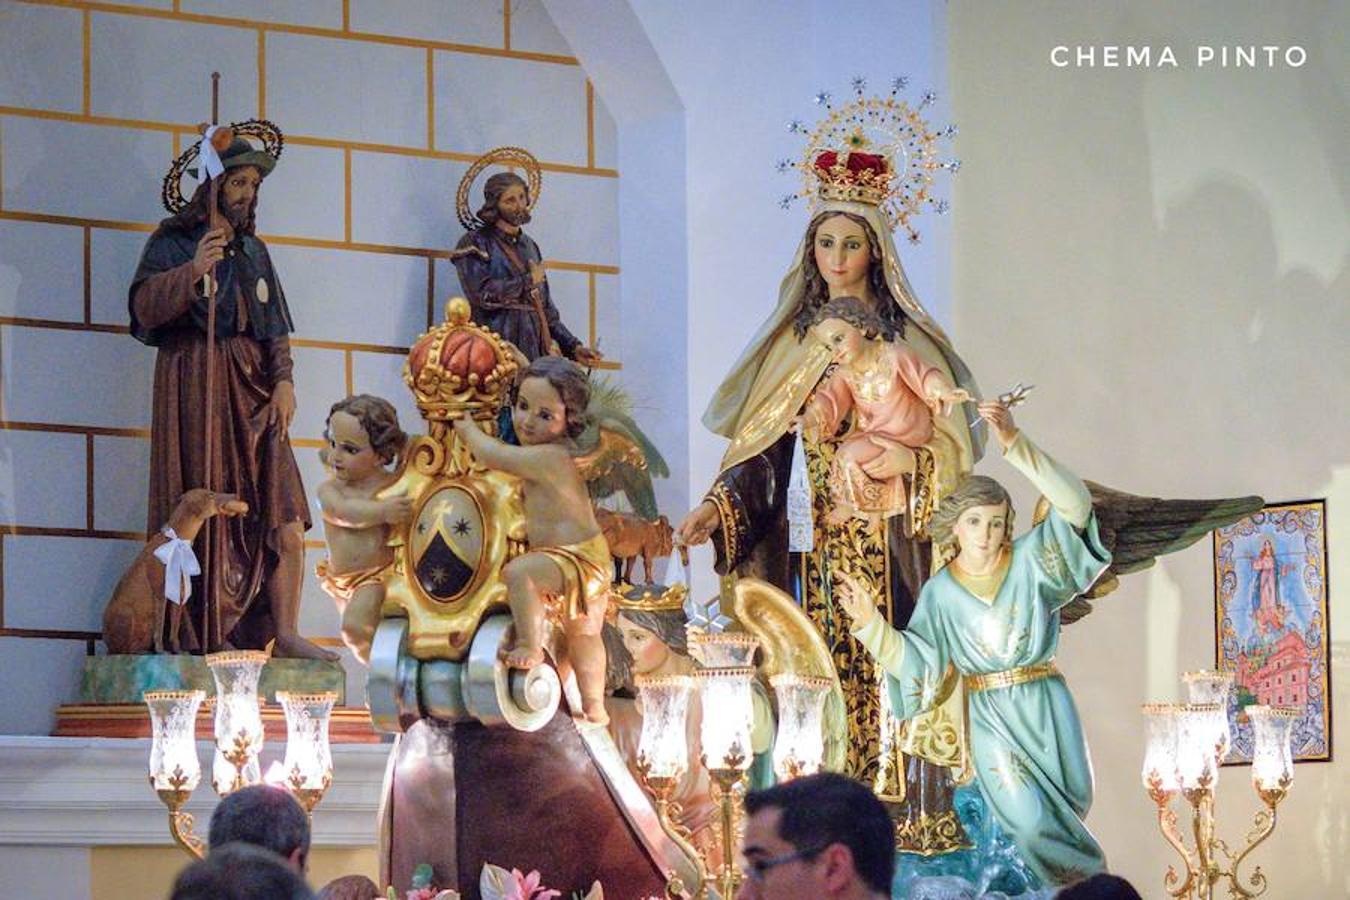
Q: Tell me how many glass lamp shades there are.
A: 12